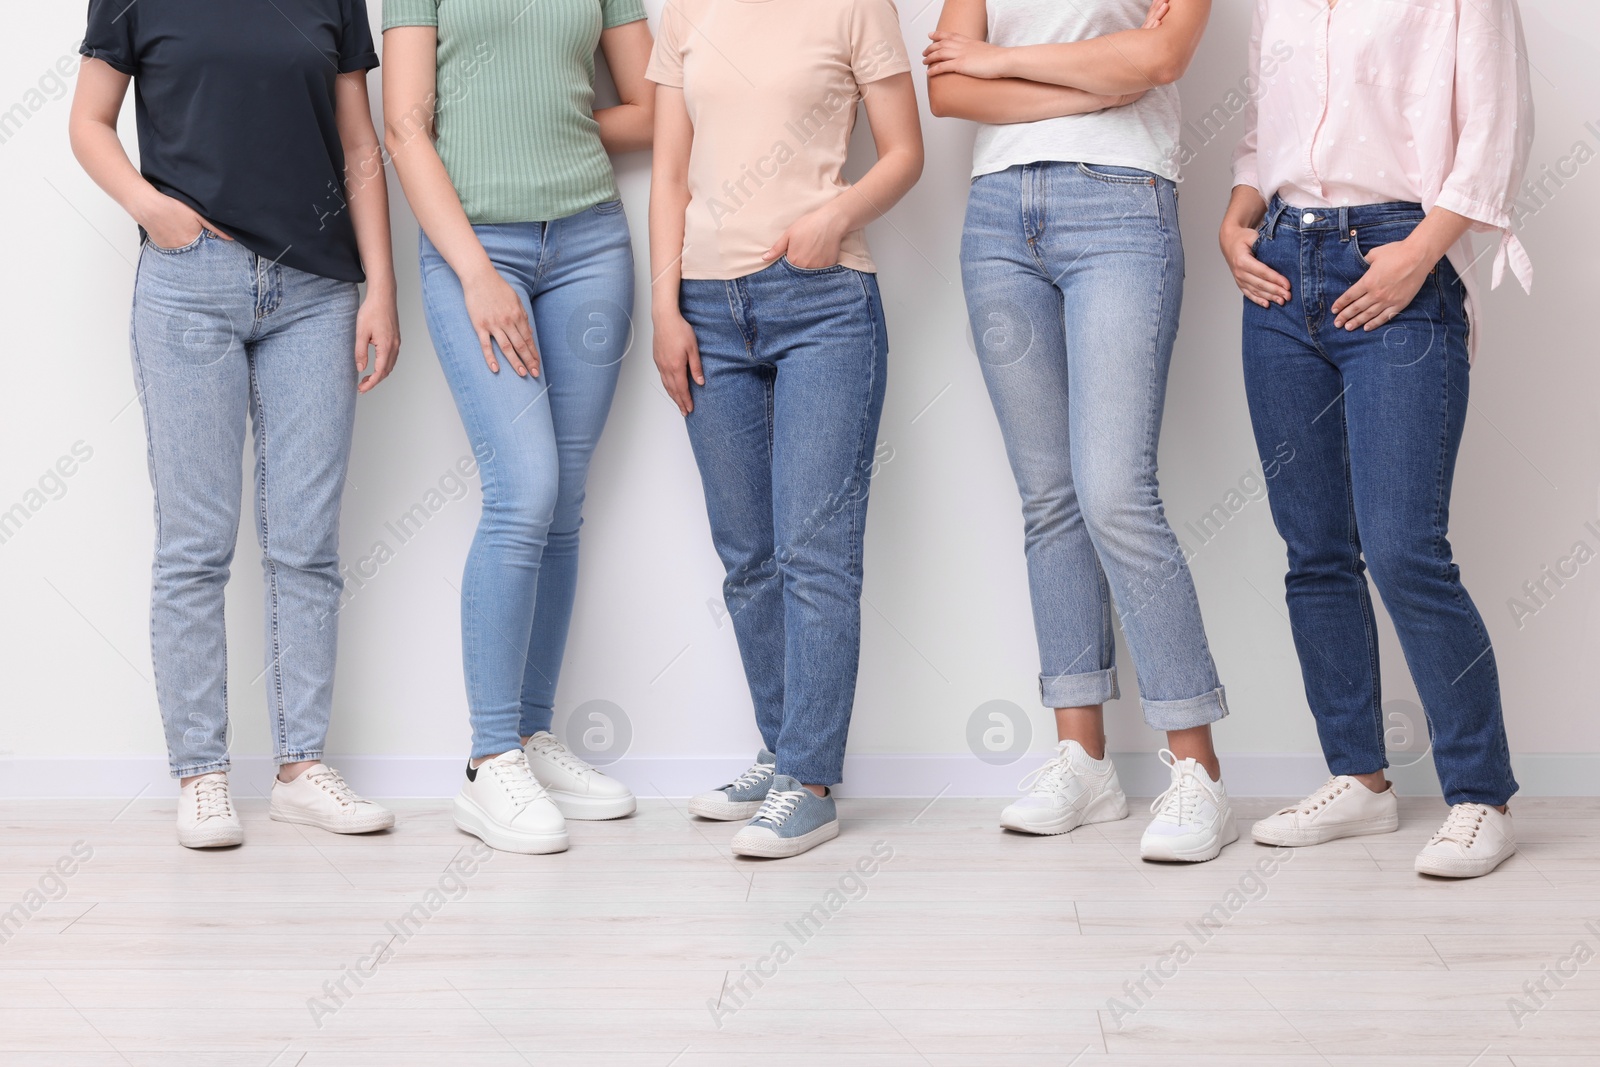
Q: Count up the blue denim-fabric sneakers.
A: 2